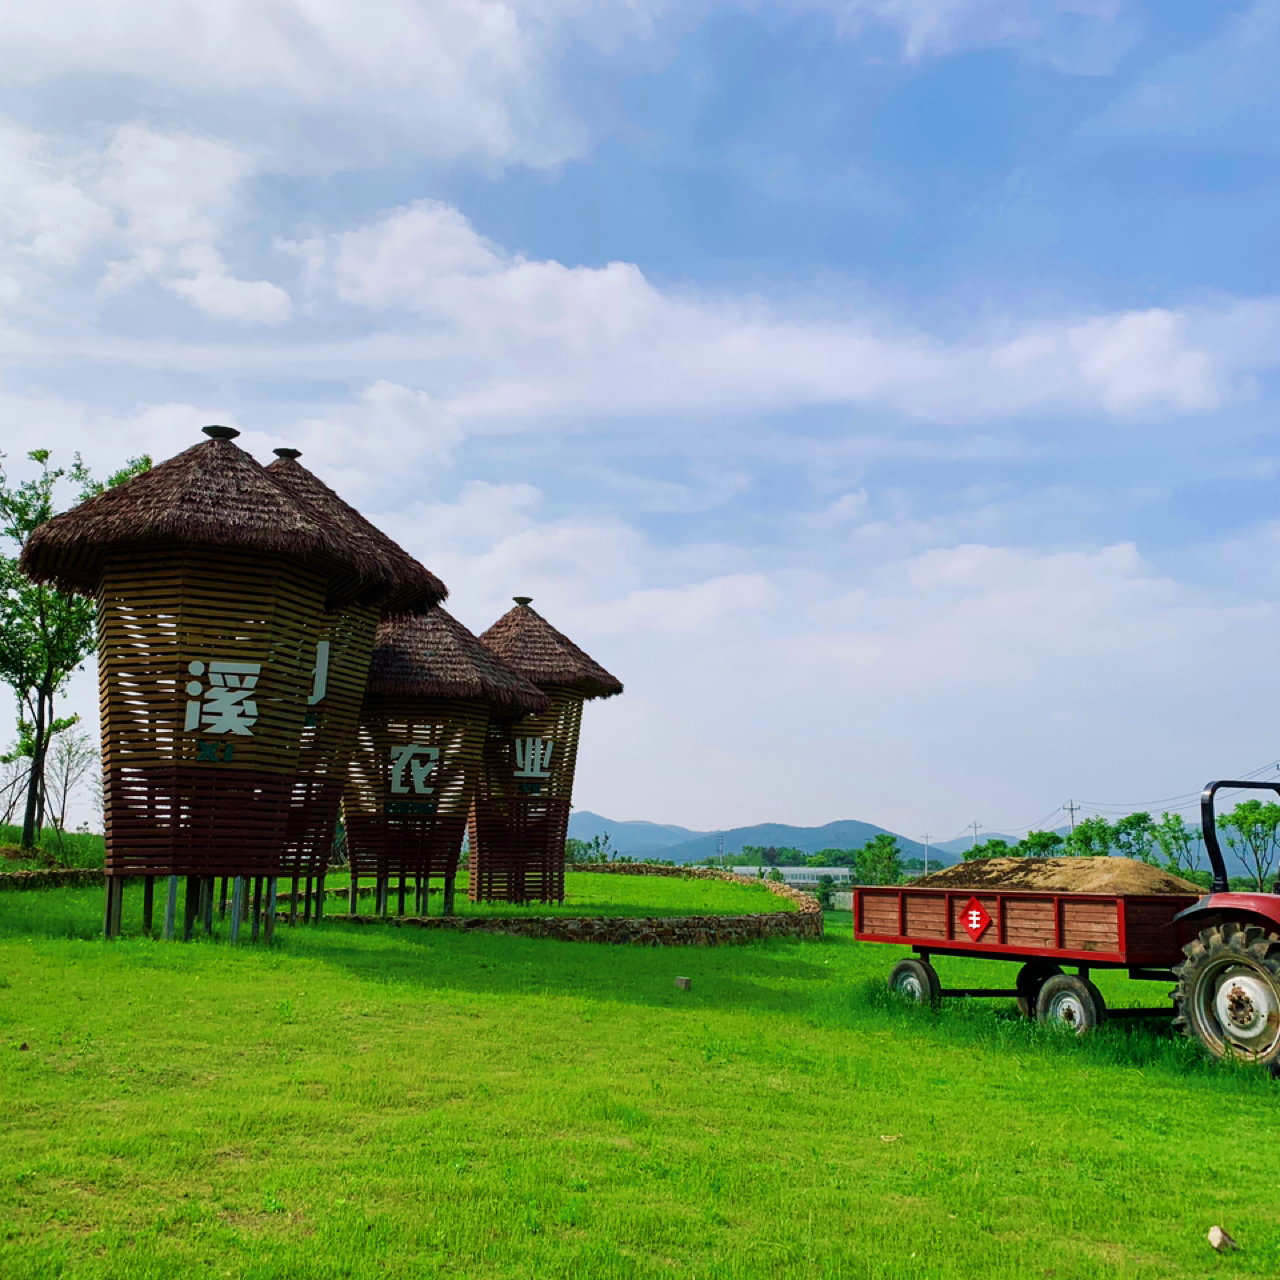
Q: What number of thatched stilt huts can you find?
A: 4